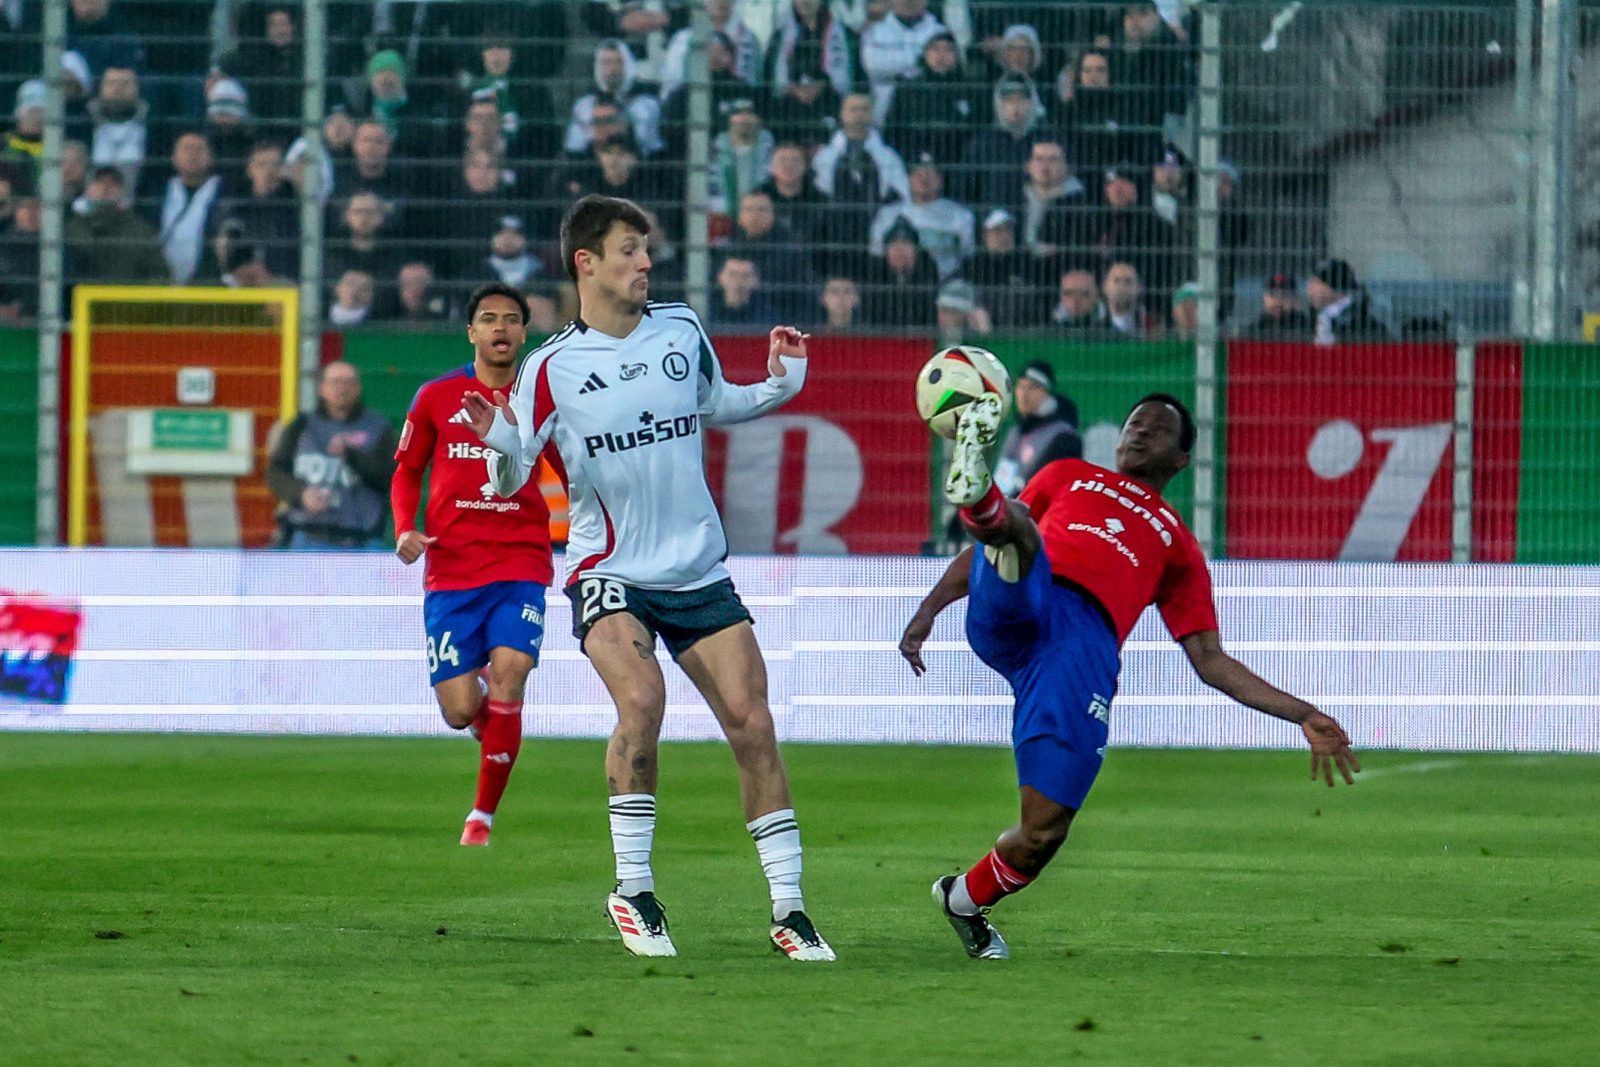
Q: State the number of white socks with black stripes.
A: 2